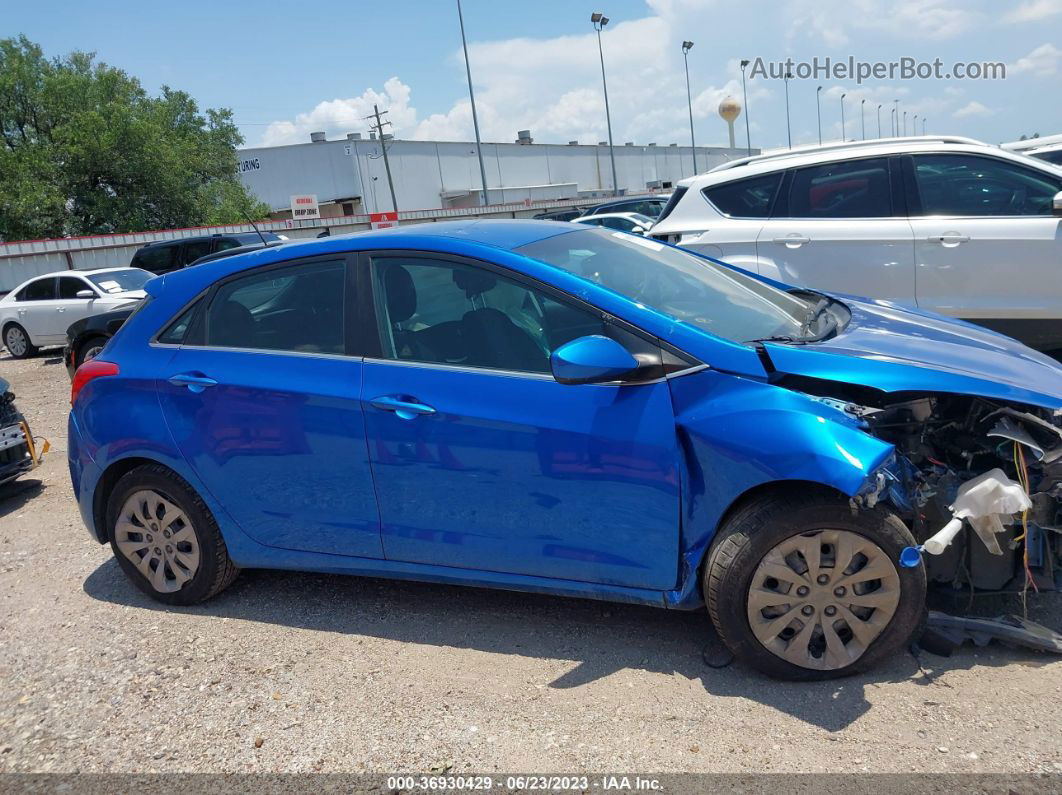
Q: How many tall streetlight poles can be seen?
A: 14